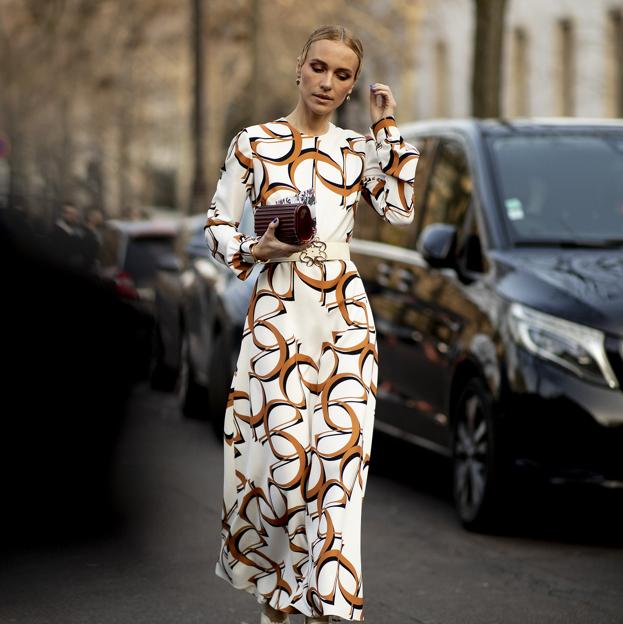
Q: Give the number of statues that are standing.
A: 0